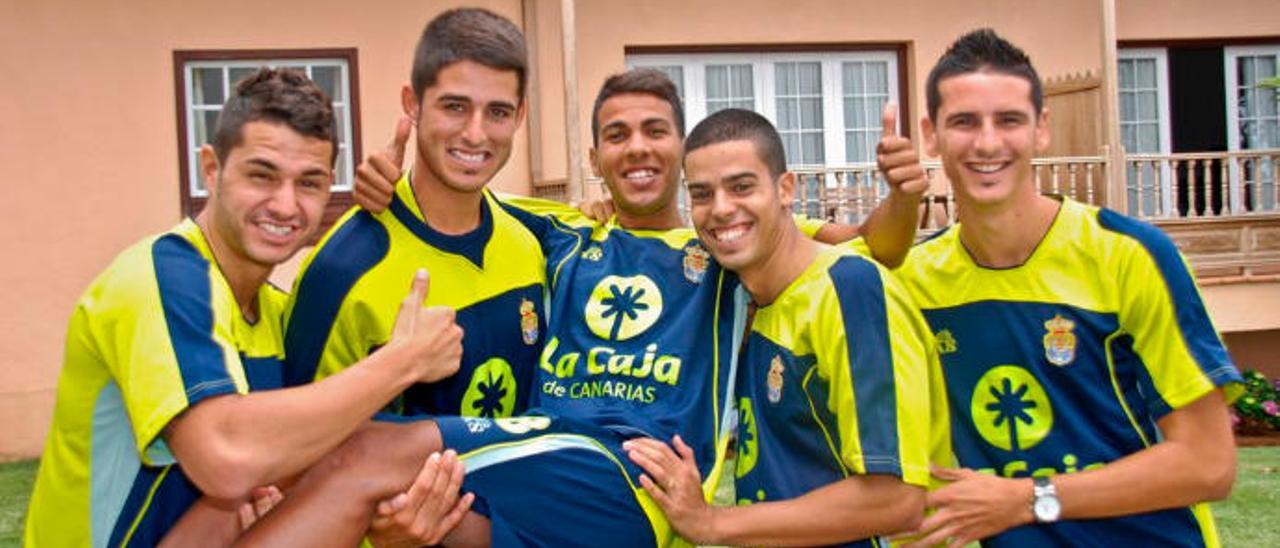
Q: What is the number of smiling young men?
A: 5